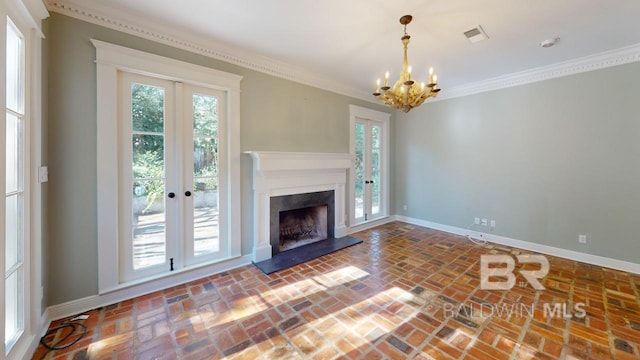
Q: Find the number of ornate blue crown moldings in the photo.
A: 0